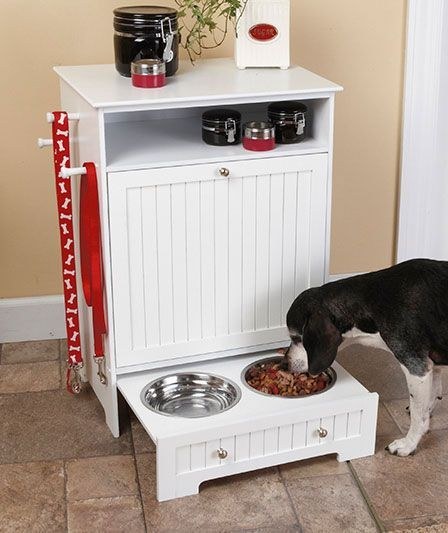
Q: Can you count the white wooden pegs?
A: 3